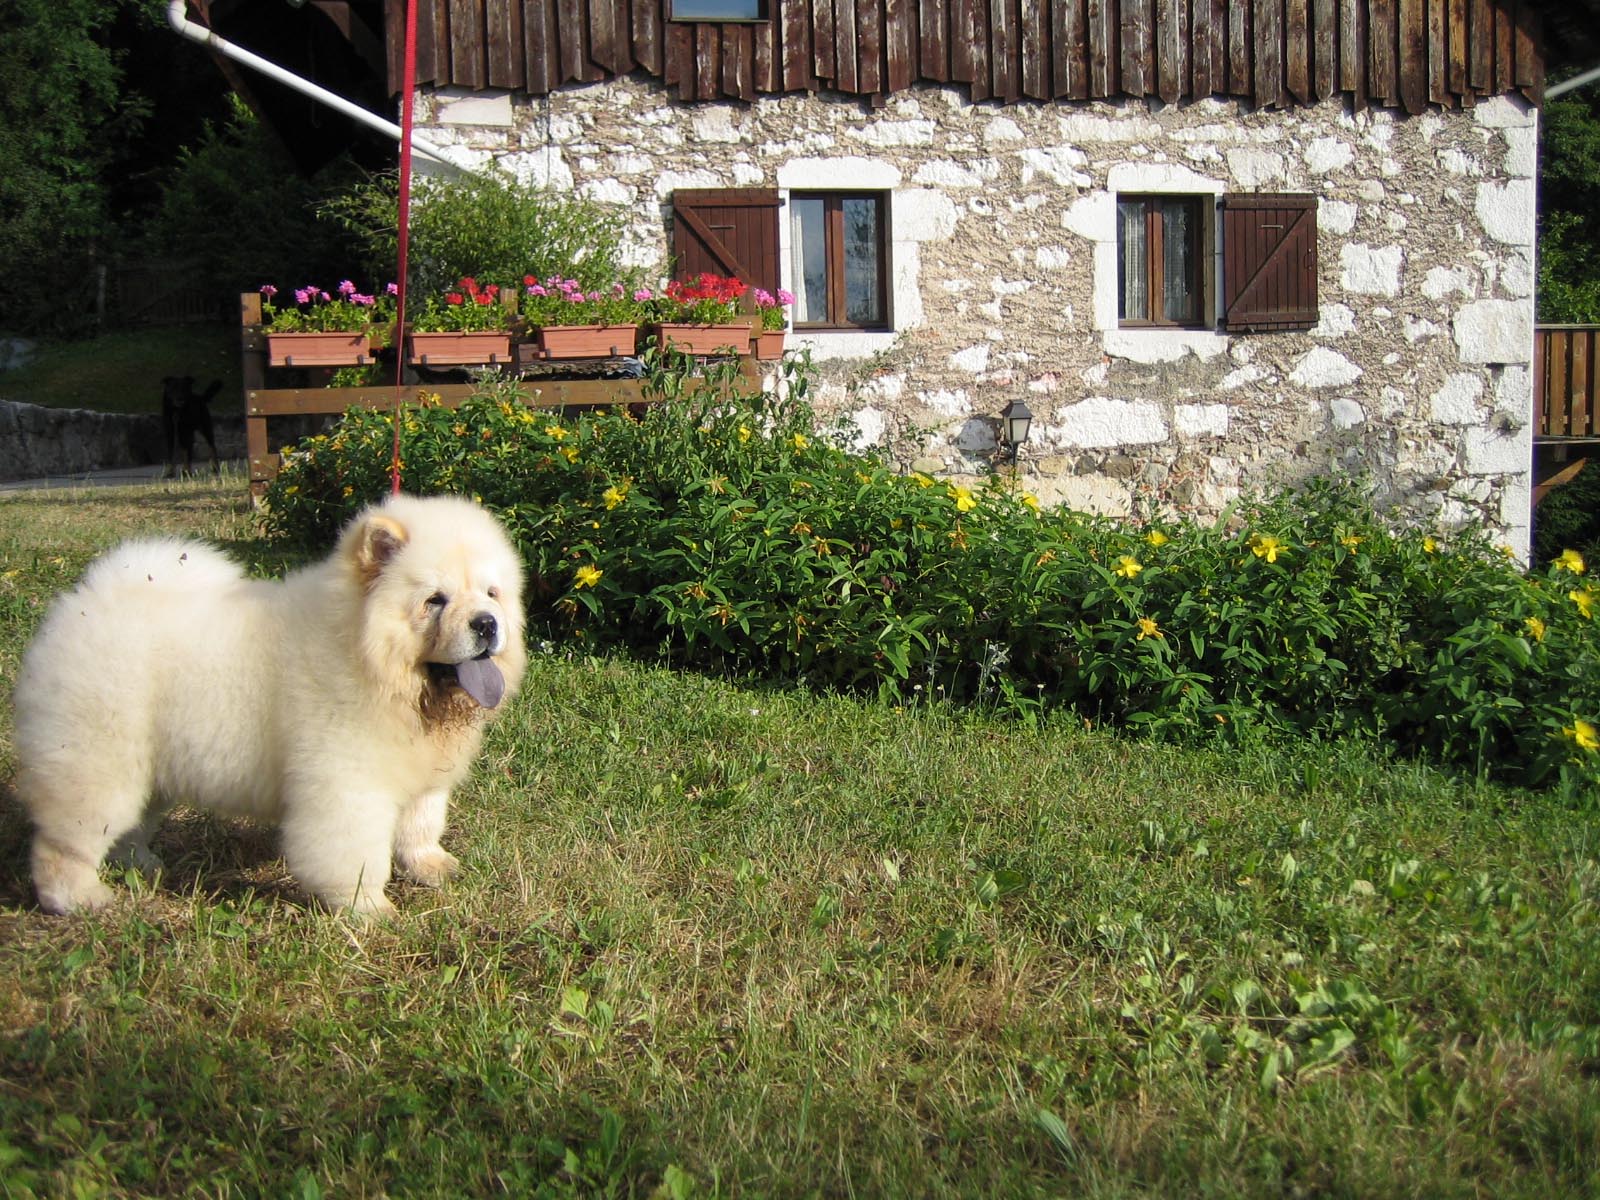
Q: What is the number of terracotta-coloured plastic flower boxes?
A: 5